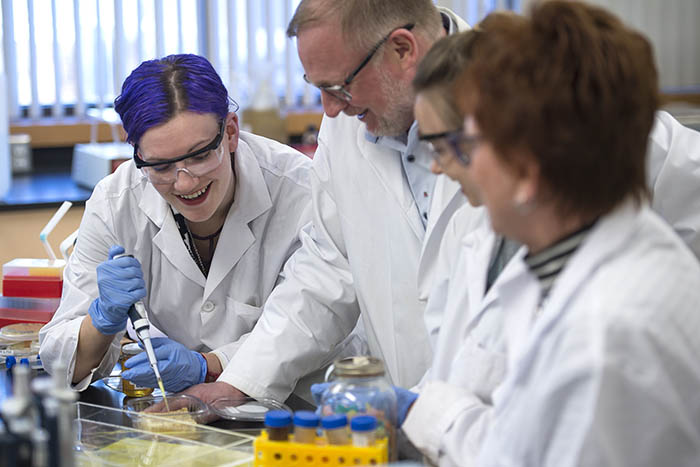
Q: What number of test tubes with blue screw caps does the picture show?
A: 4